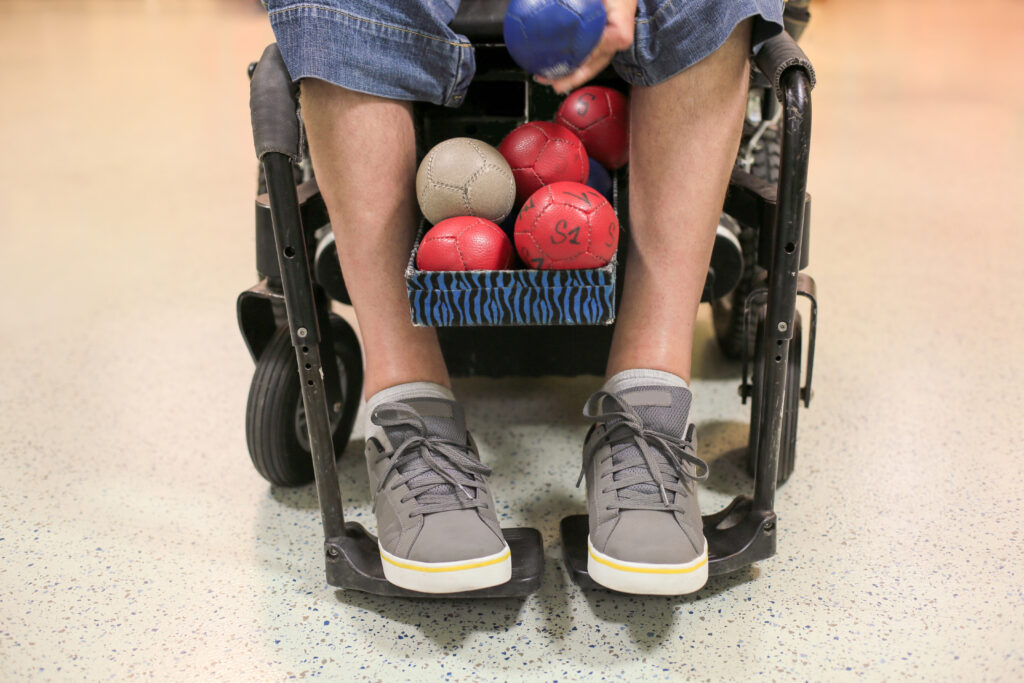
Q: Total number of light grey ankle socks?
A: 2